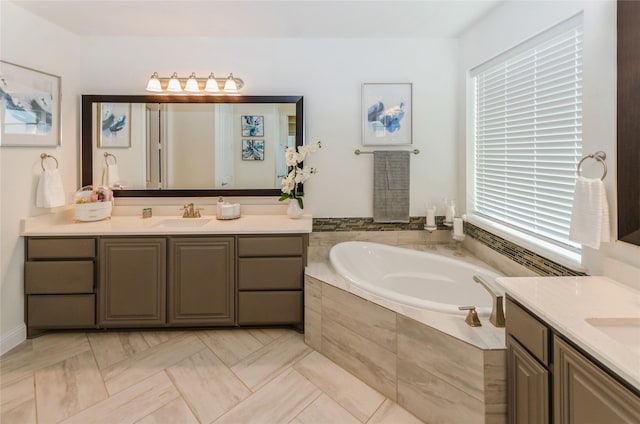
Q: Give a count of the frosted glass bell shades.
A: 5